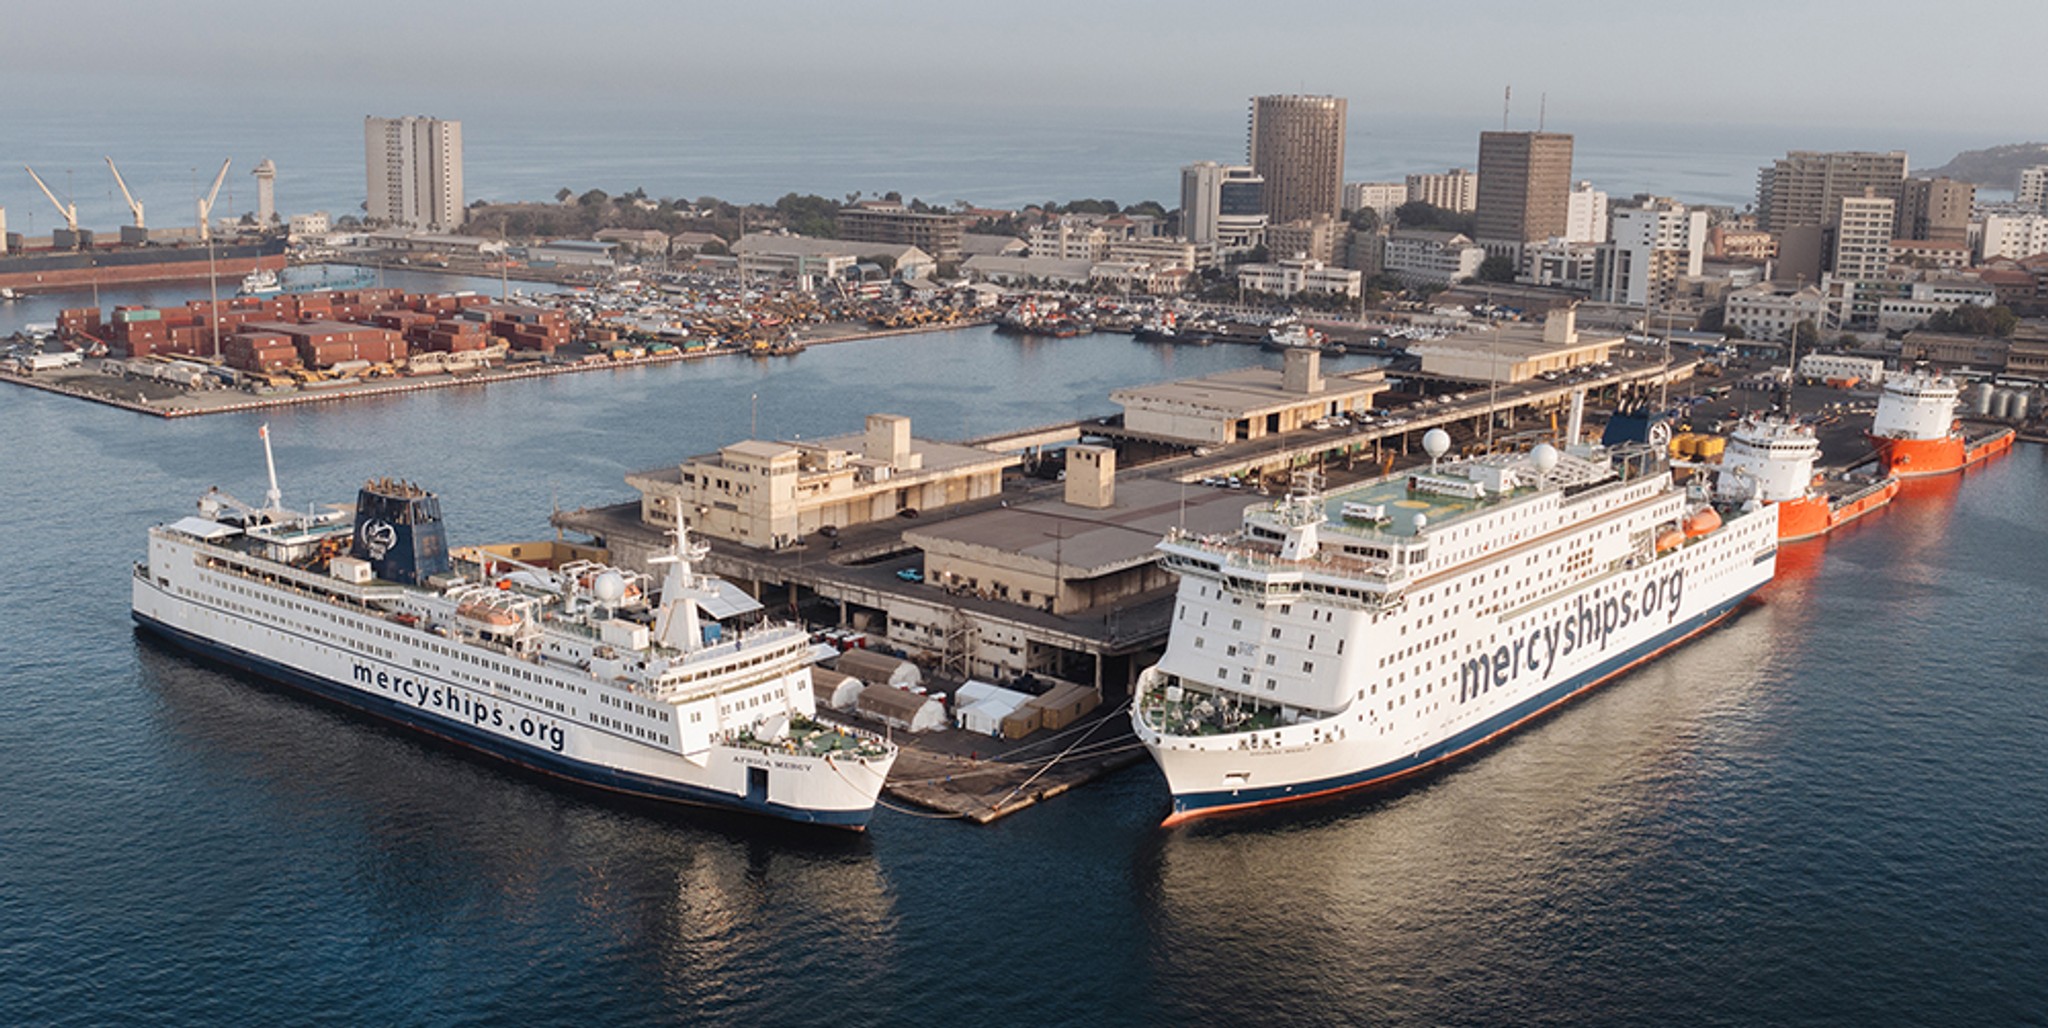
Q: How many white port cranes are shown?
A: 3